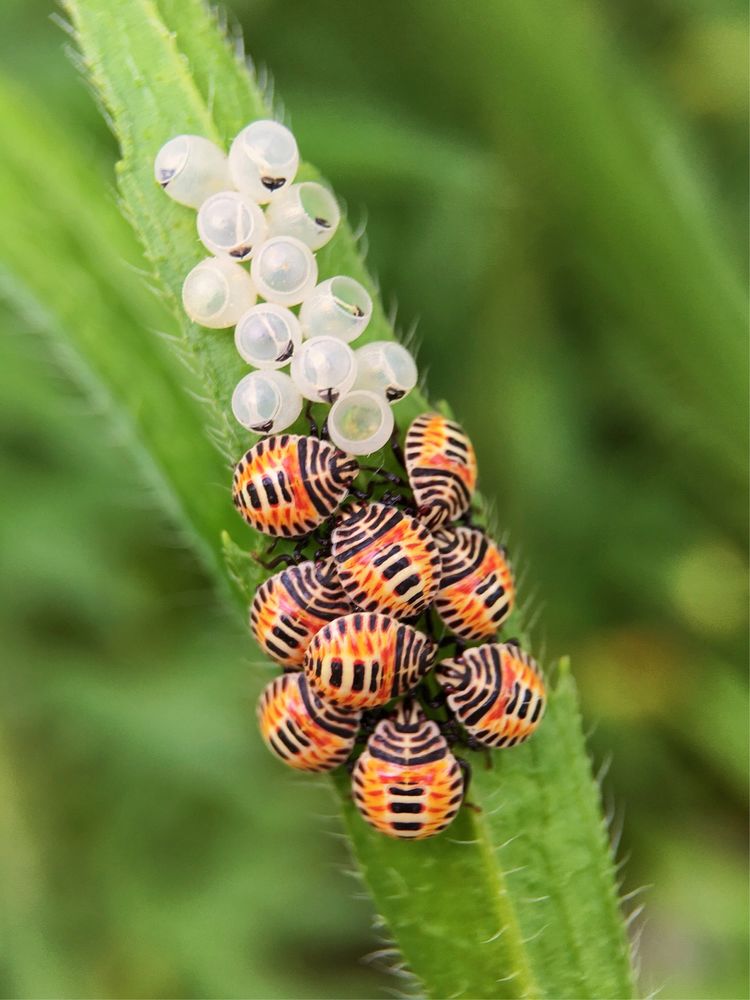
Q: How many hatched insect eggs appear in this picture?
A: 12